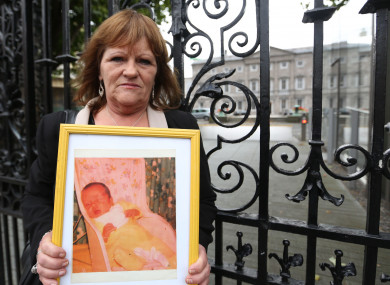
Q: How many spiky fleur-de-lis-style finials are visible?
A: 3